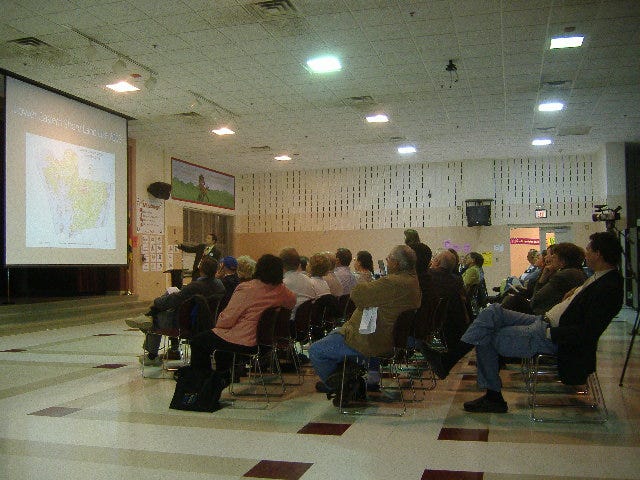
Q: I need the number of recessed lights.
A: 9